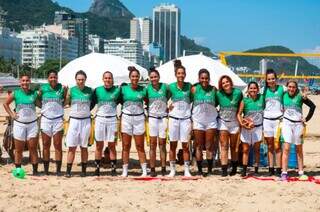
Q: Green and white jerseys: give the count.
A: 12